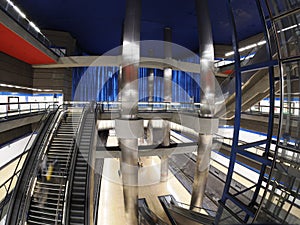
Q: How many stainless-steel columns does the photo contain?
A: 4